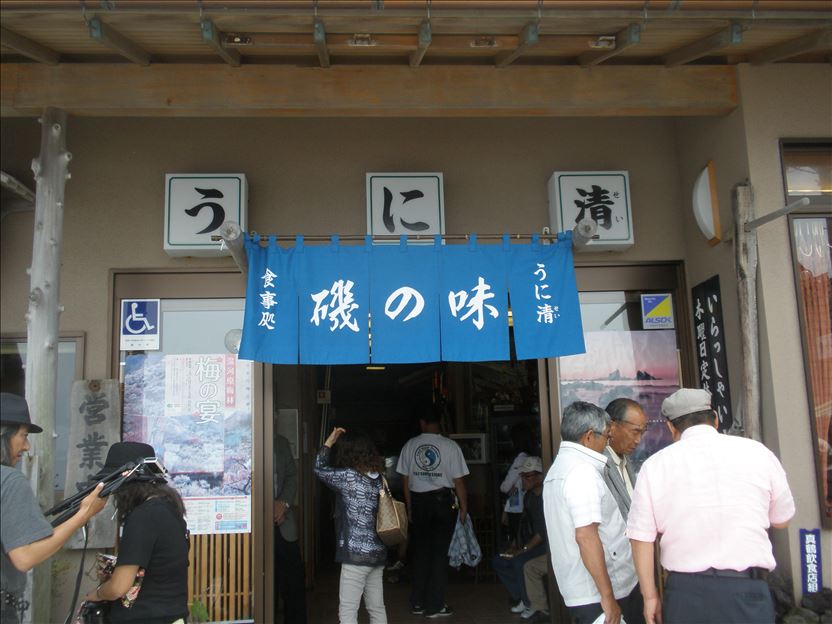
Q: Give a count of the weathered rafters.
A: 9